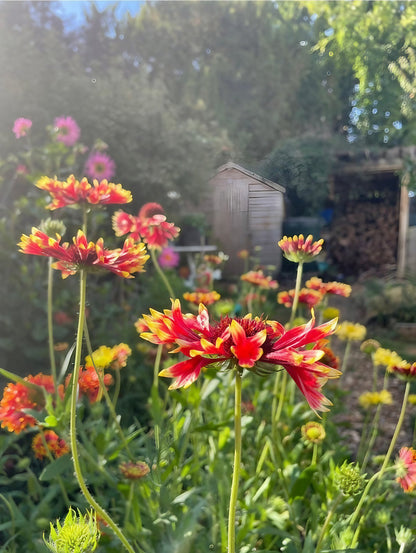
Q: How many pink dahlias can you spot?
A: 4